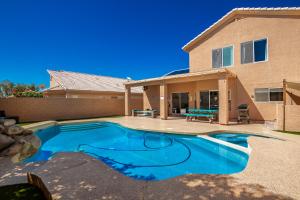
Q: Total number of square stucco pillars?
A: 3